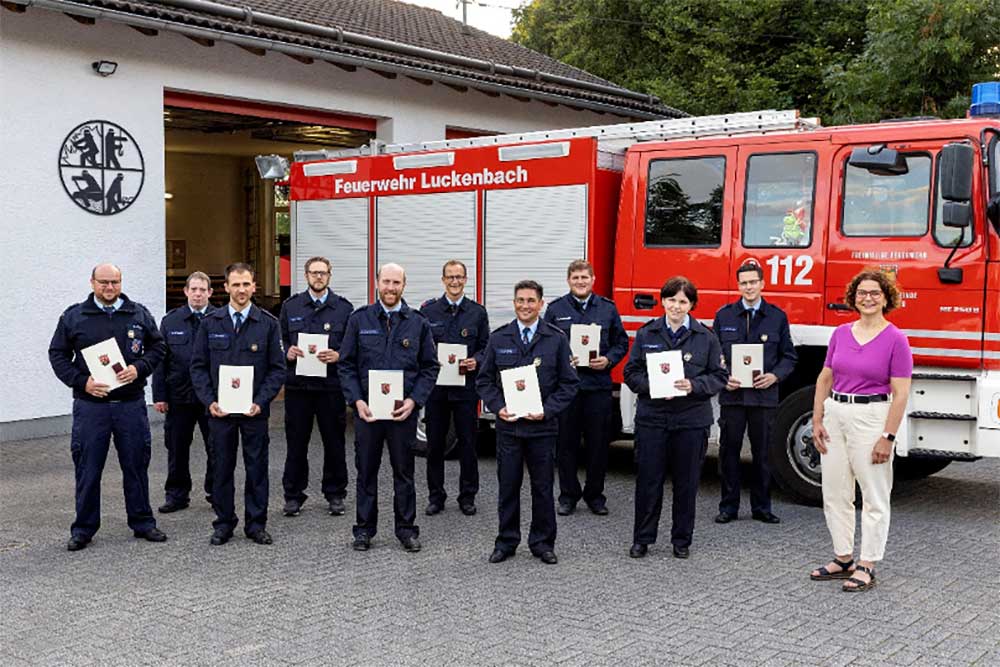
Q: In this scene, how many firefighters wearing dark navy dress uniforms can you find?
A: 10